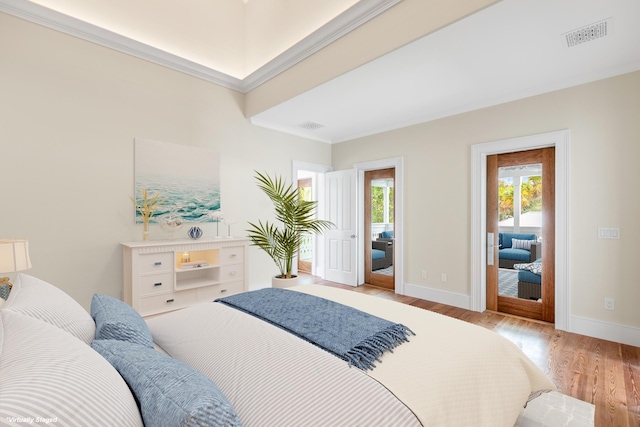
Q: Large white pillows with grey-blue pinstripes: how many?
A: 2